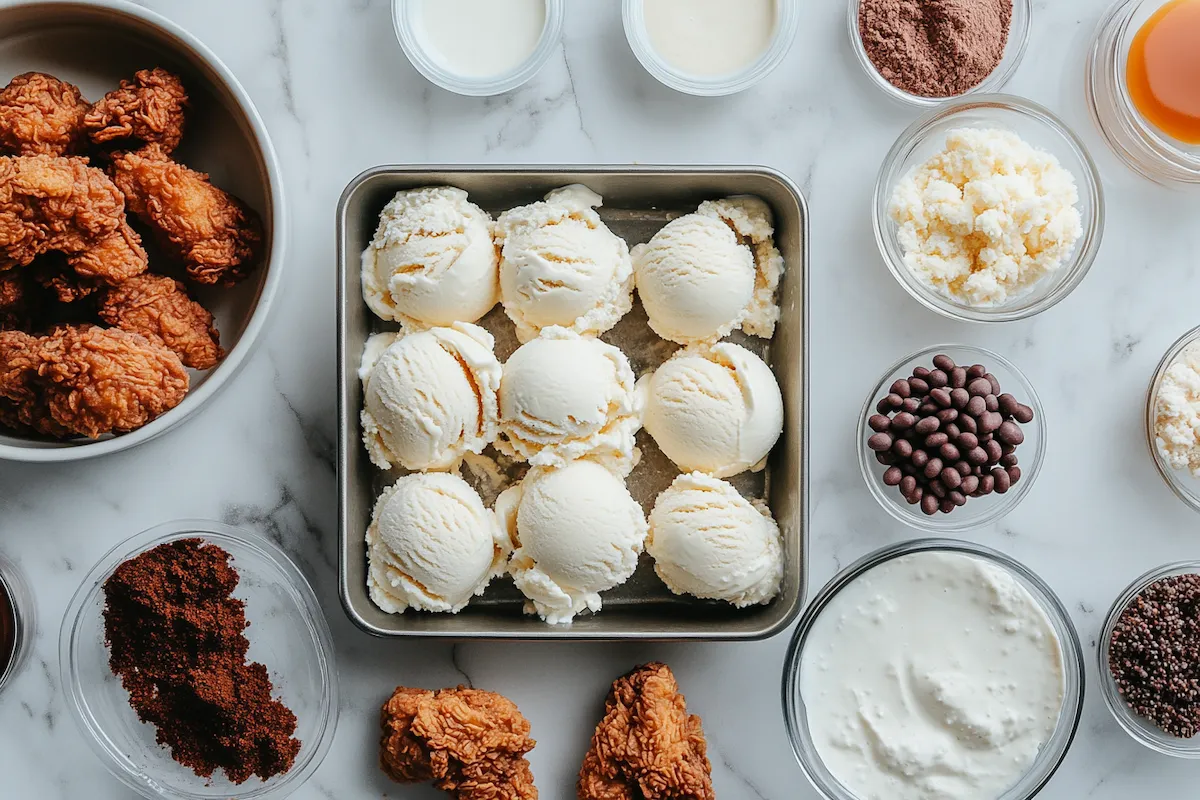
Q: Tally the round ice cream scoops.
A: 9